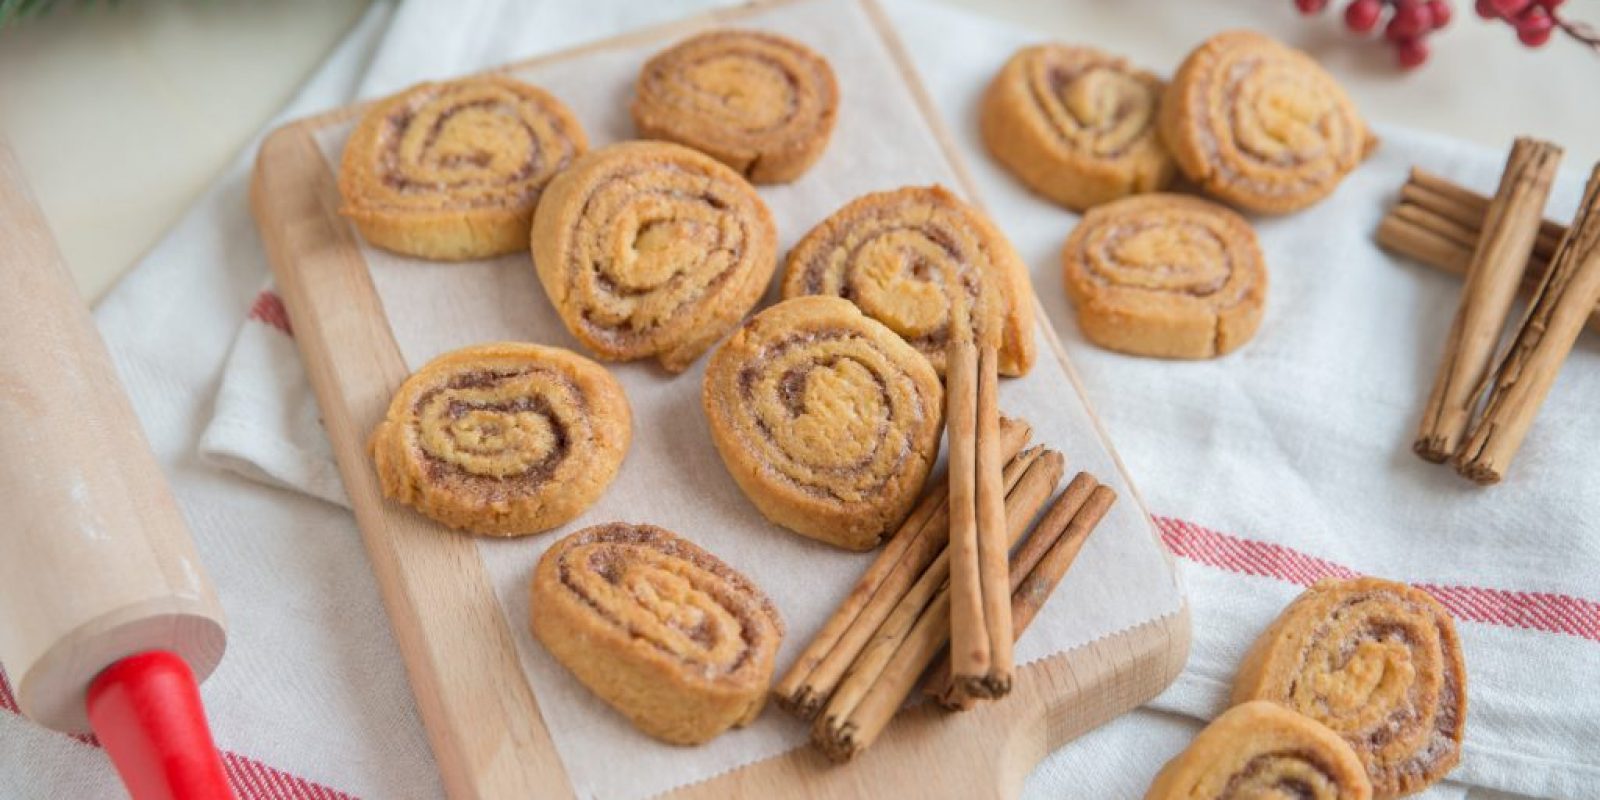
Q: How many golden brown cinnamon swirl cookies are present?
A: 12